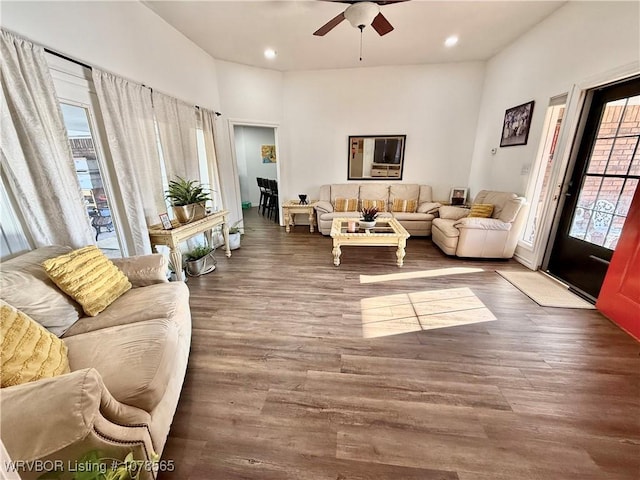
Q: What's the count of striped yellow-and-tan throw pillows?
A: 3